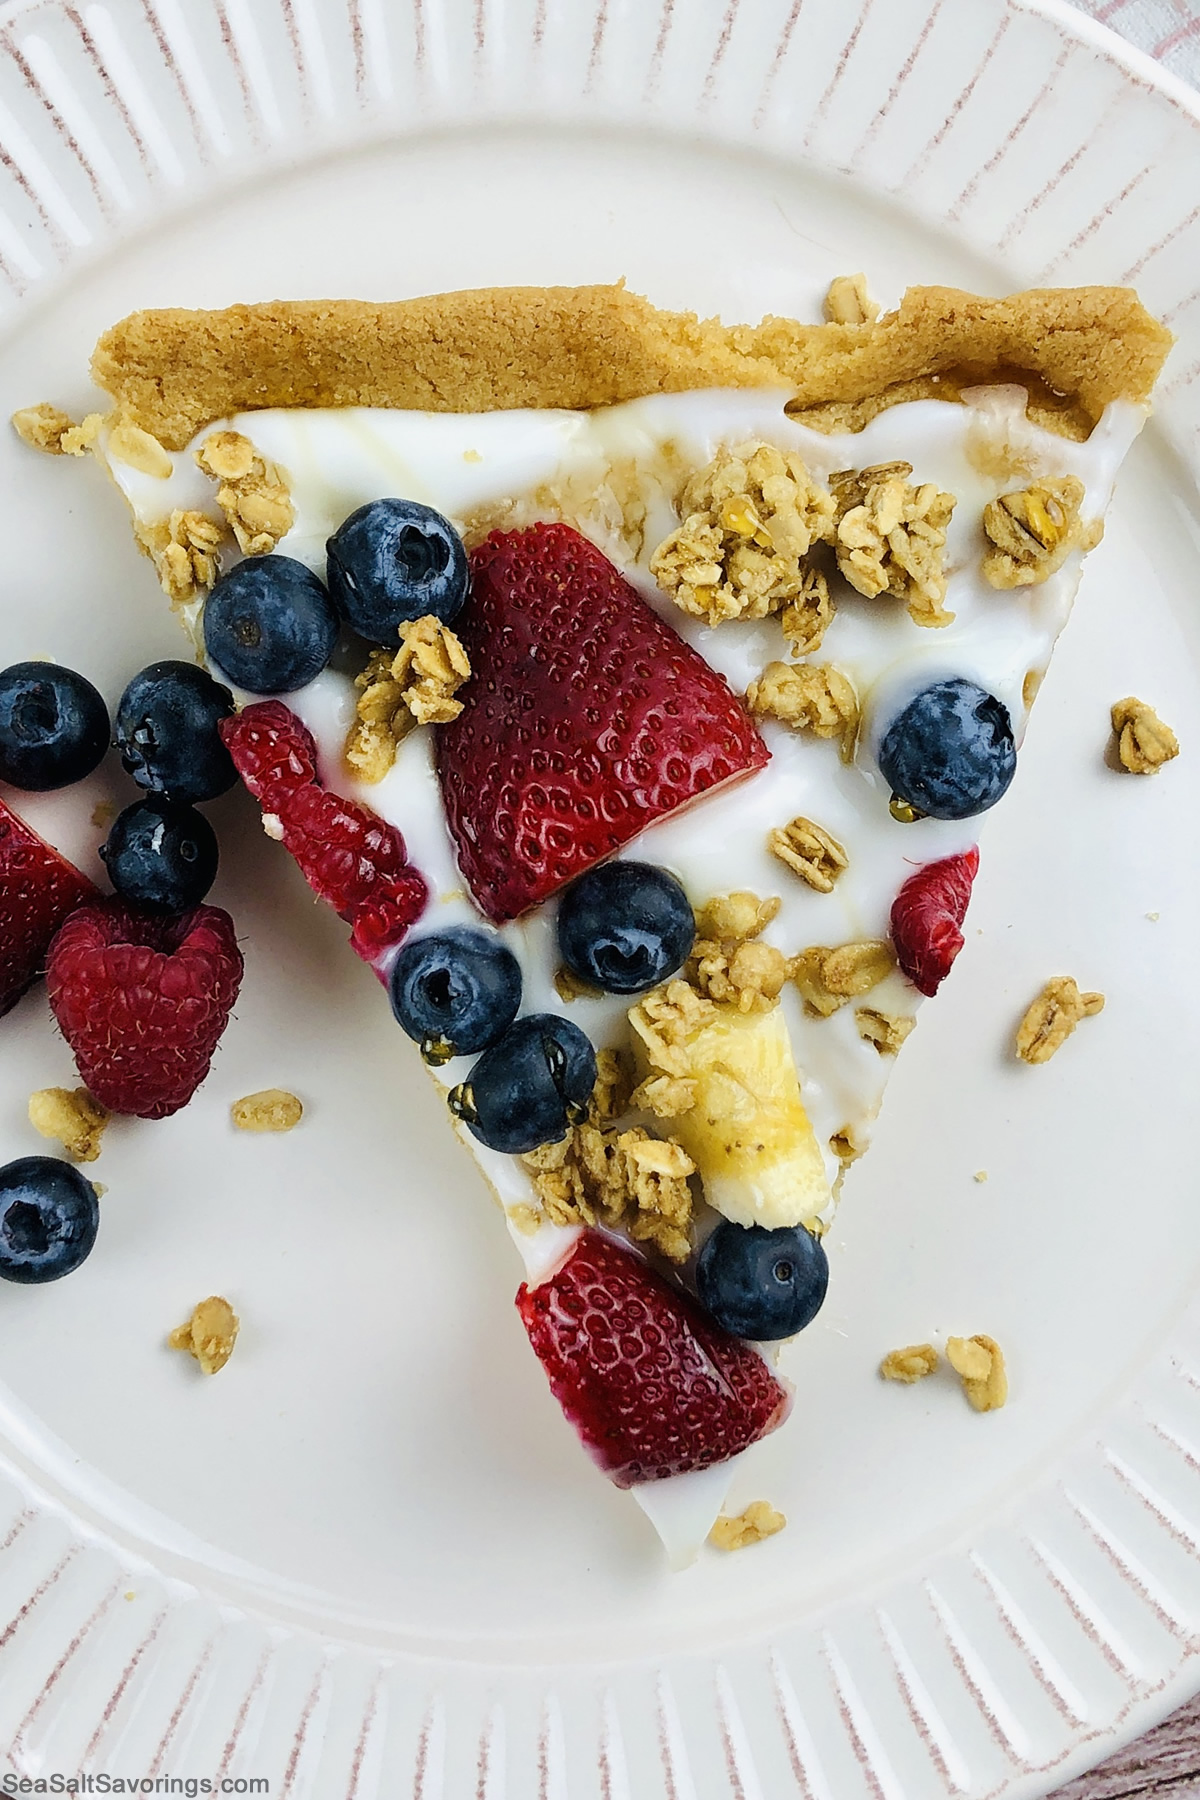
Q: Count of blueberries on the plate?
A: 11